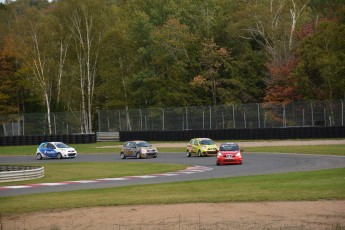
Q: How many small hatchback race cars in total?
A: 4